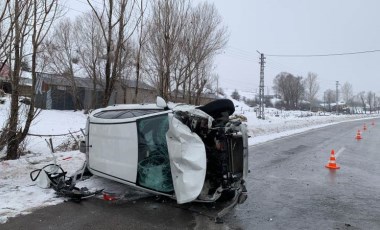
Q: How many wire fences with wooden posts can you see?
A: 1